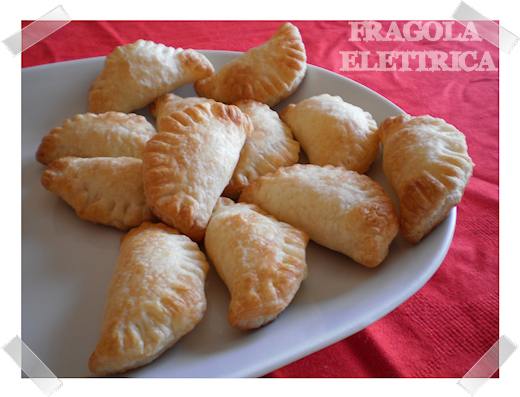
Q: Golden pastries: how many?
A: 12